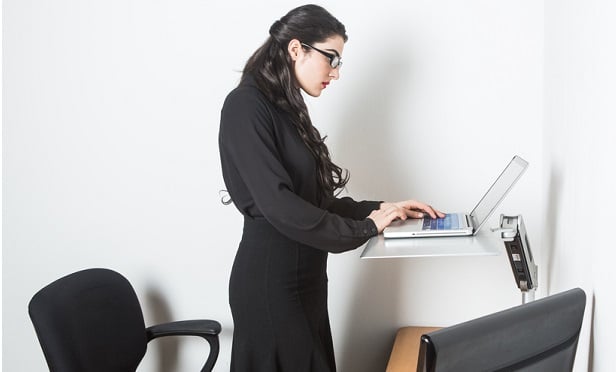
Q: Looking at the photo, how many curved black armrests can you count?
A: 1